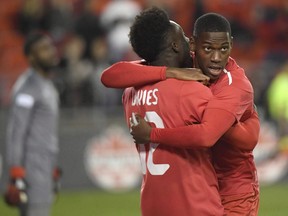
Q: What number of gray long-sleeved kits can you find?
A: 1